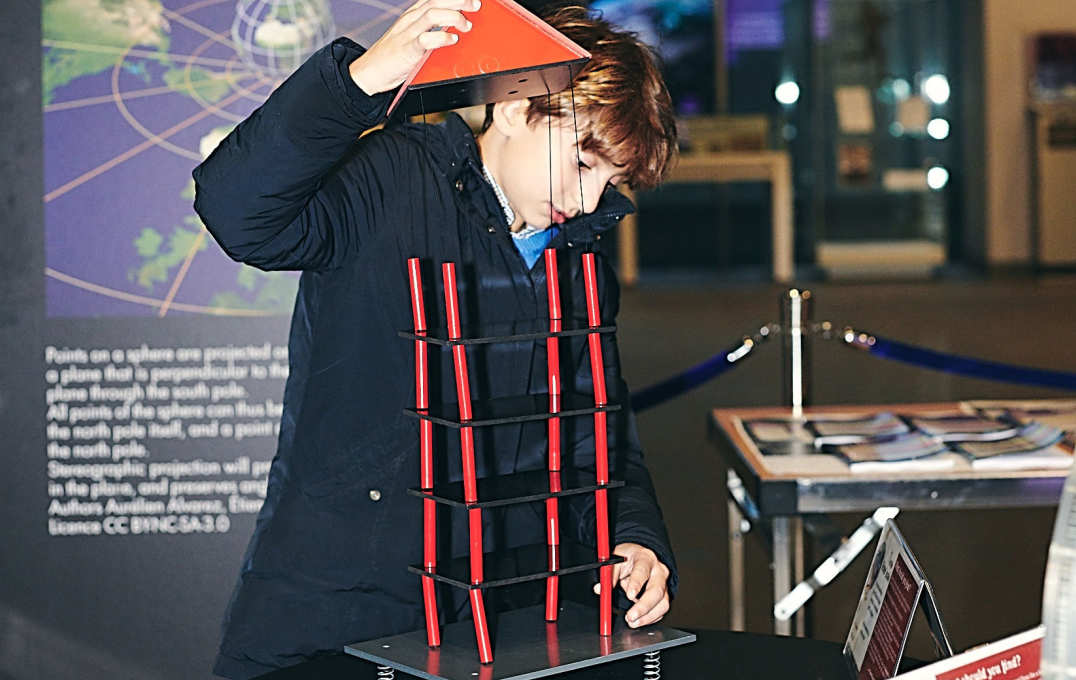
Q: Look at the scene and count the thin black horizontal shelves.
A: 4